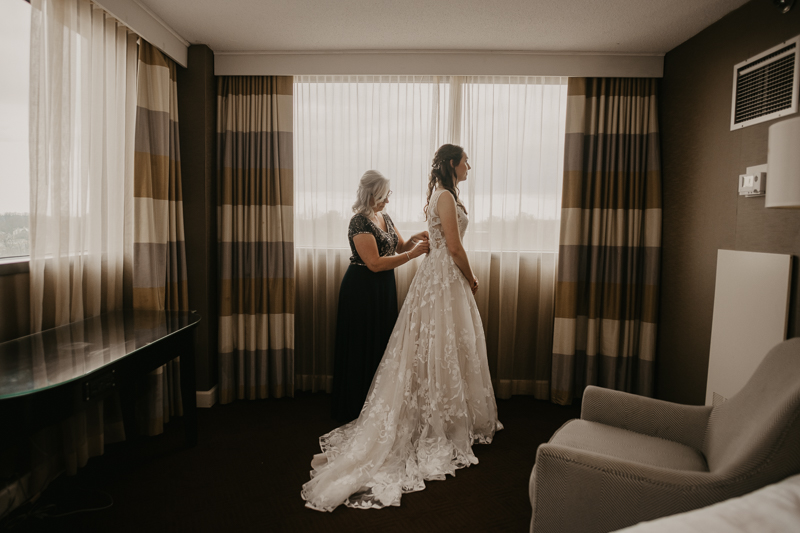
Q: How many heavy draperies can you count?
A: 3